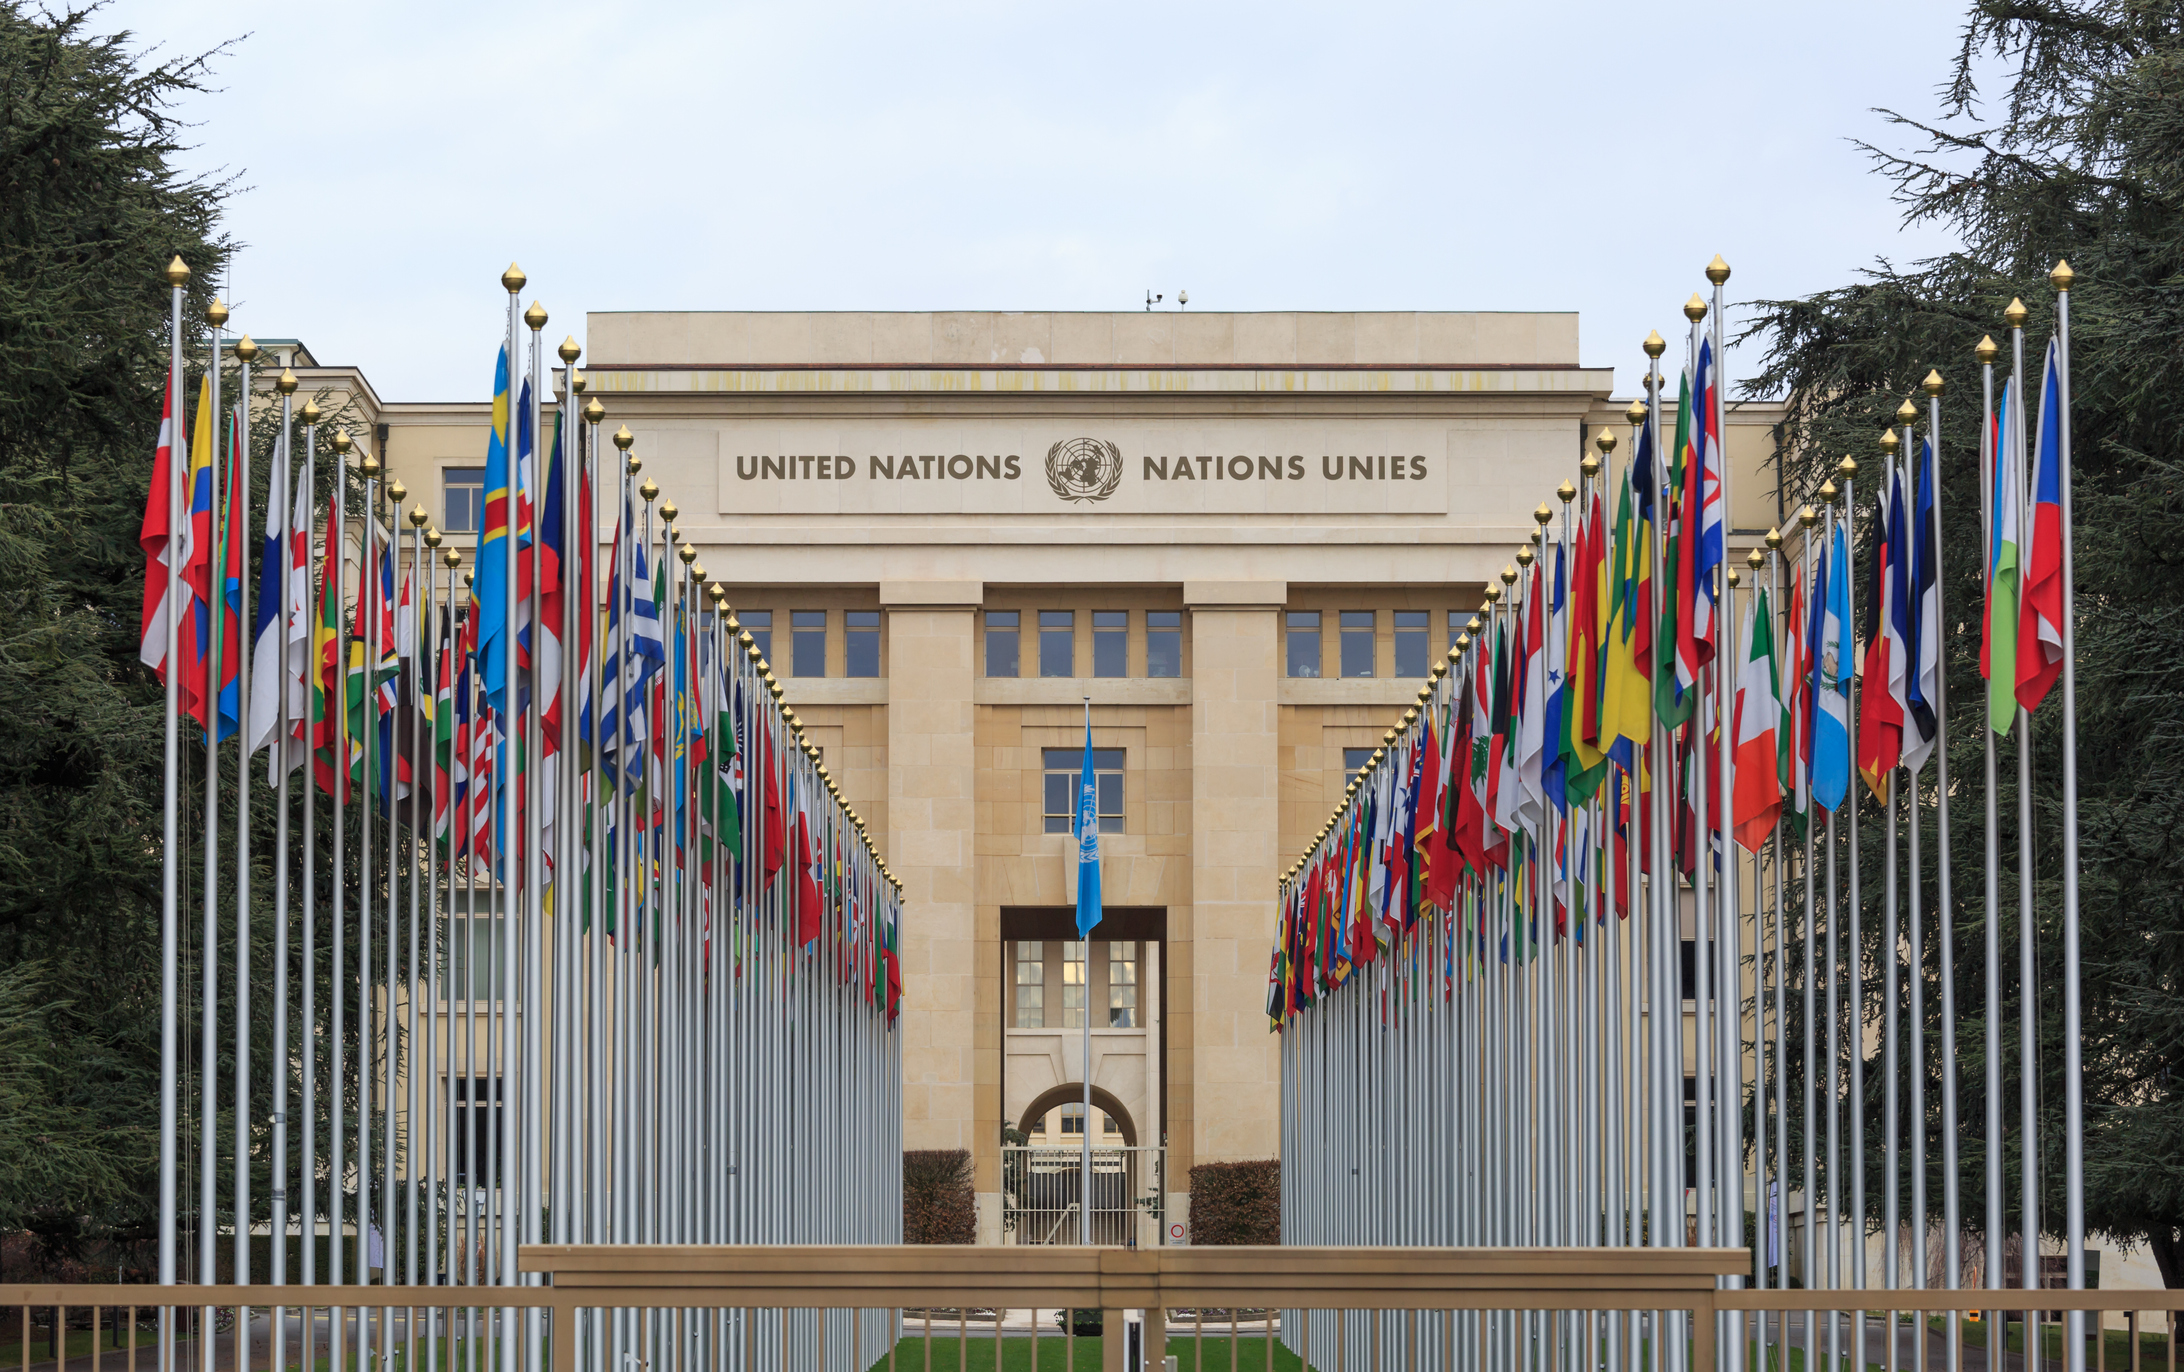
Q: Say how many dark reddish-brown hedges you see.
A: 2